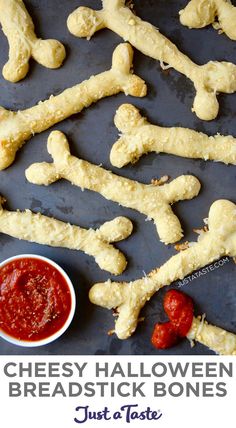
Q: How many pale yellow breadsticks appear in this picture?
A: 9